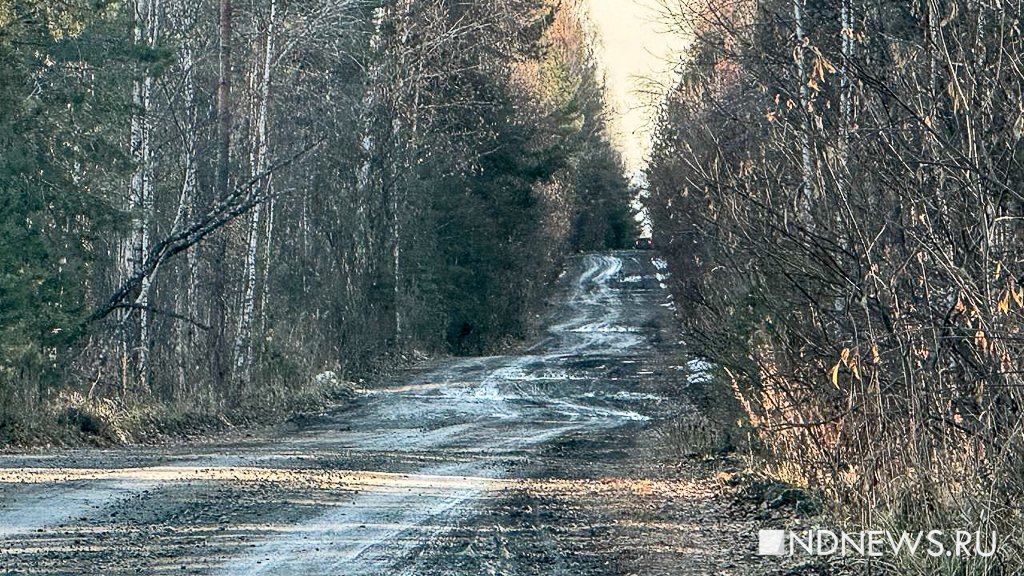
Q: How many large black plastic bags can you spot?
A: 0